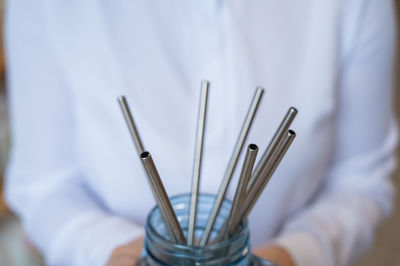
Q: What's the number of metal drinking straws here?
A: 7